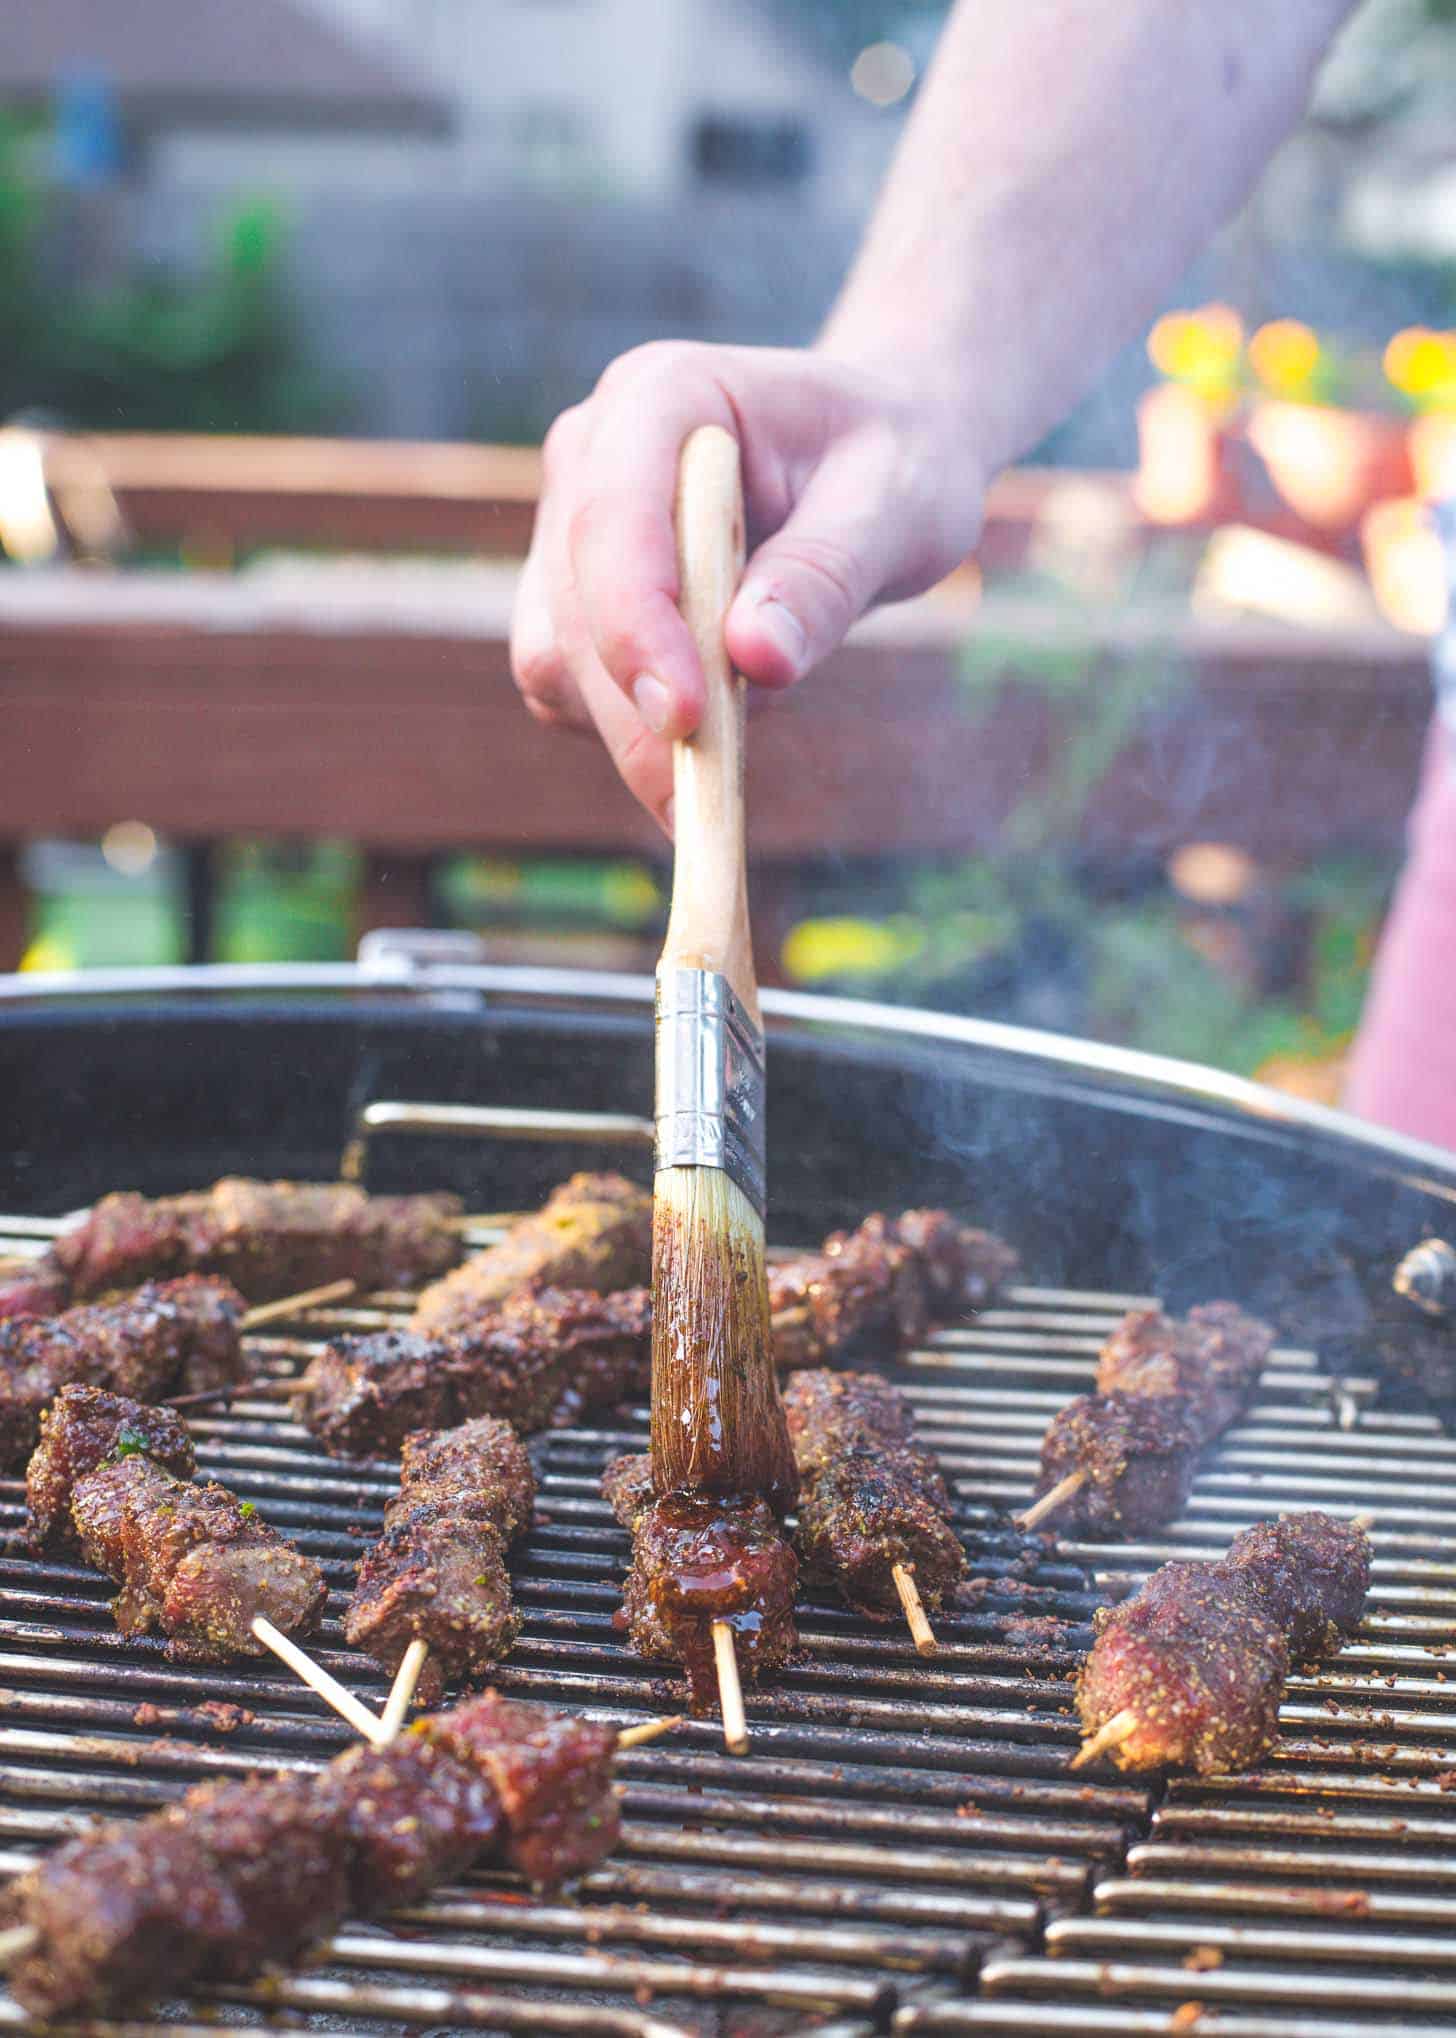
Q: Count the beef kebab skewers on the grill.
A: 12